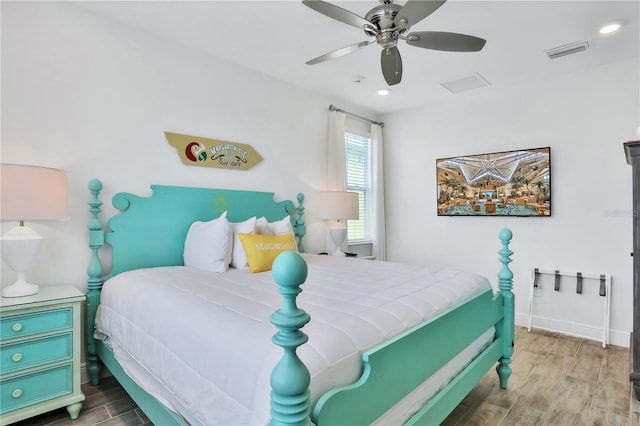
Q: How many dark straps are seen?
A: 4